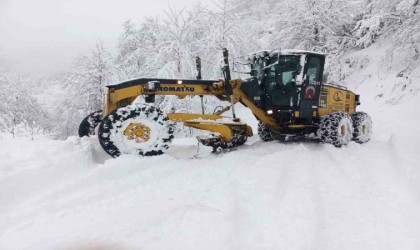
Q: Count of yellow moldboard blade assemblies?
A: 1